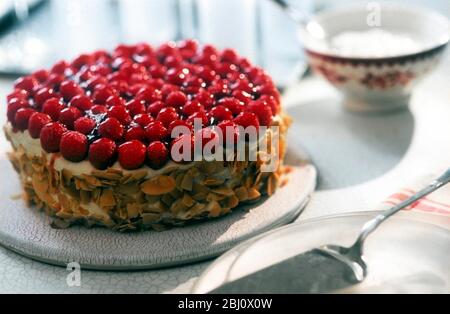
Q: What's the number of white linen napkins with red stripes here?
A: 1